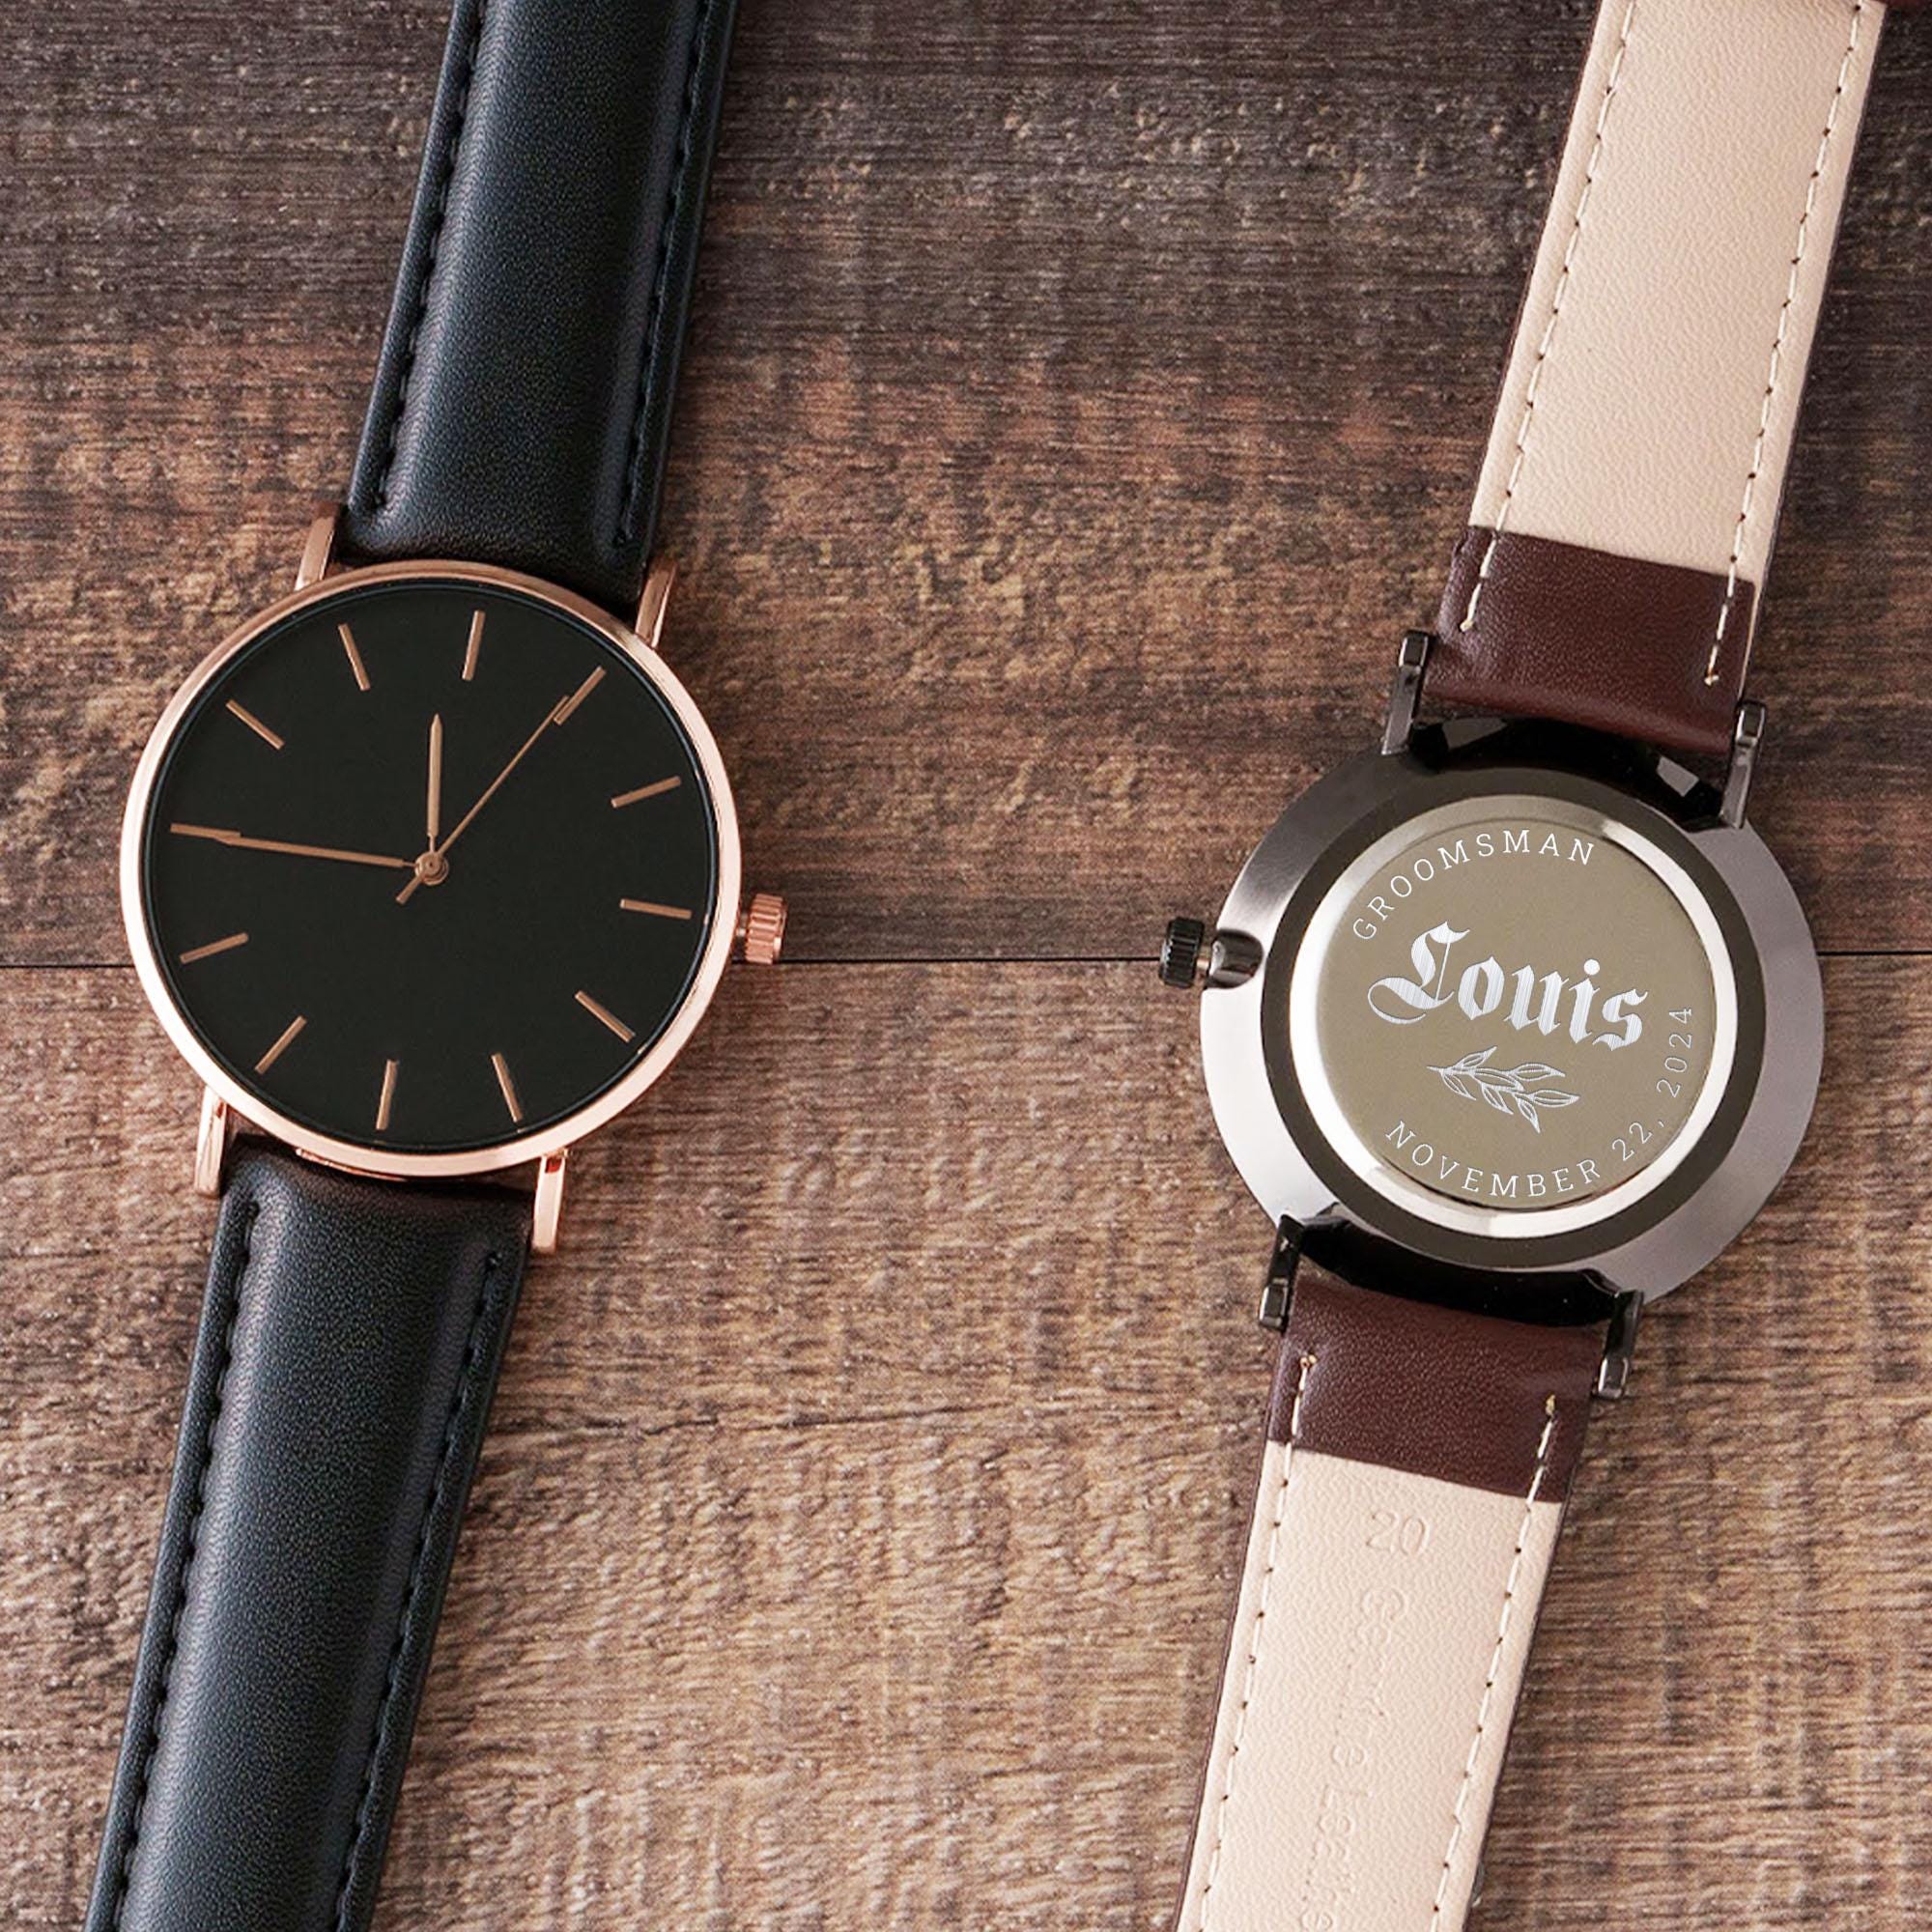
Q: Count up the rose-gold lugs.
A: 4